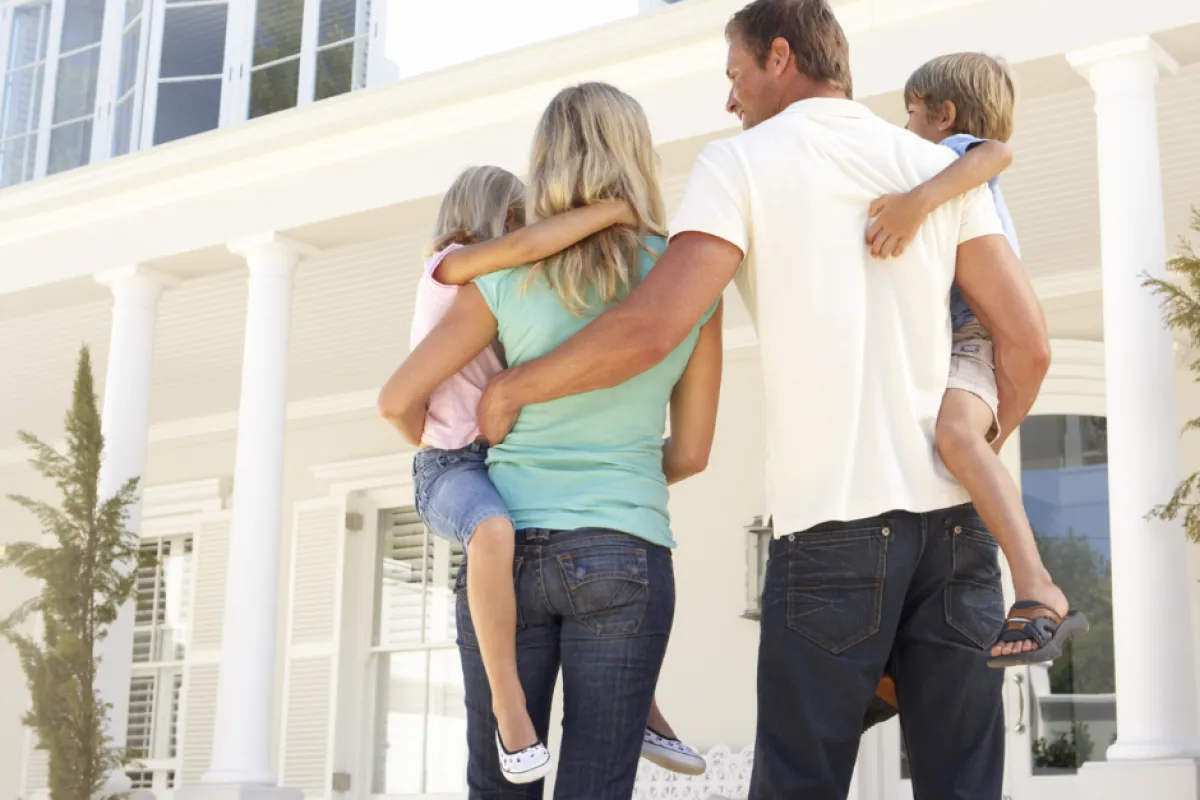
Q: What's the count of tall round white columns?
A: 3